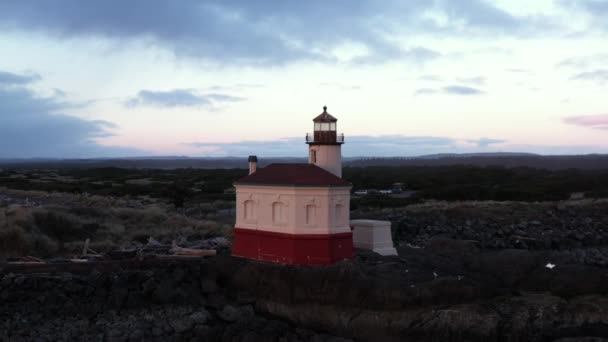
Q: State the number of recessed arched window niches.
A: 4